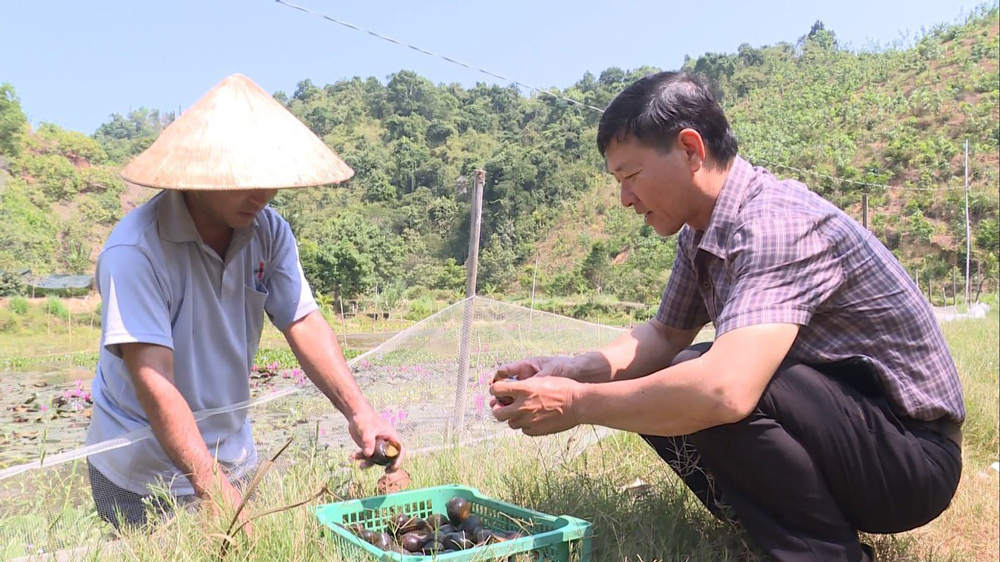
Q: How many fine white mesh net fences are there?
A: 1